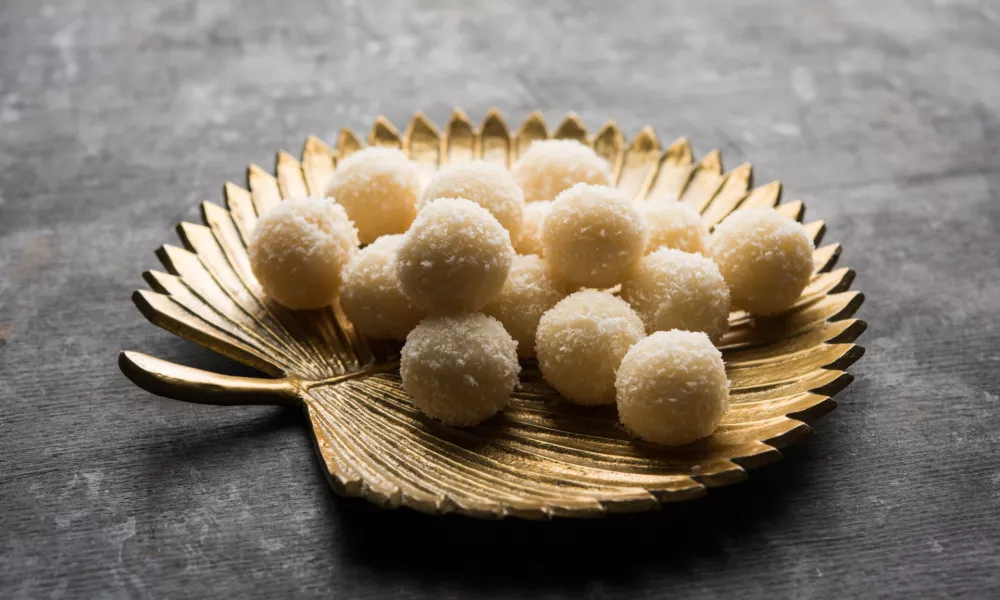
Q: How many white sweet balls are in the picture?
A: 15